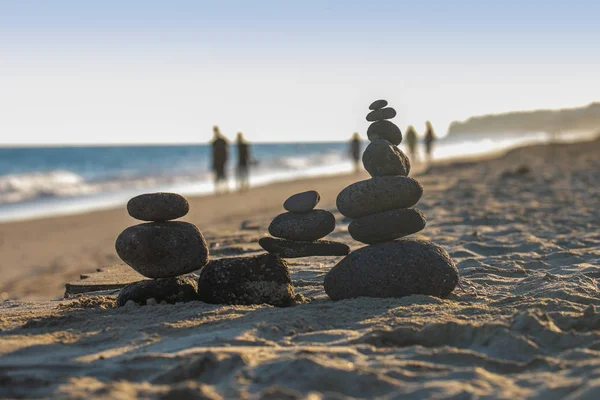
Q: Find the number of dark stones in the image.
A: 14